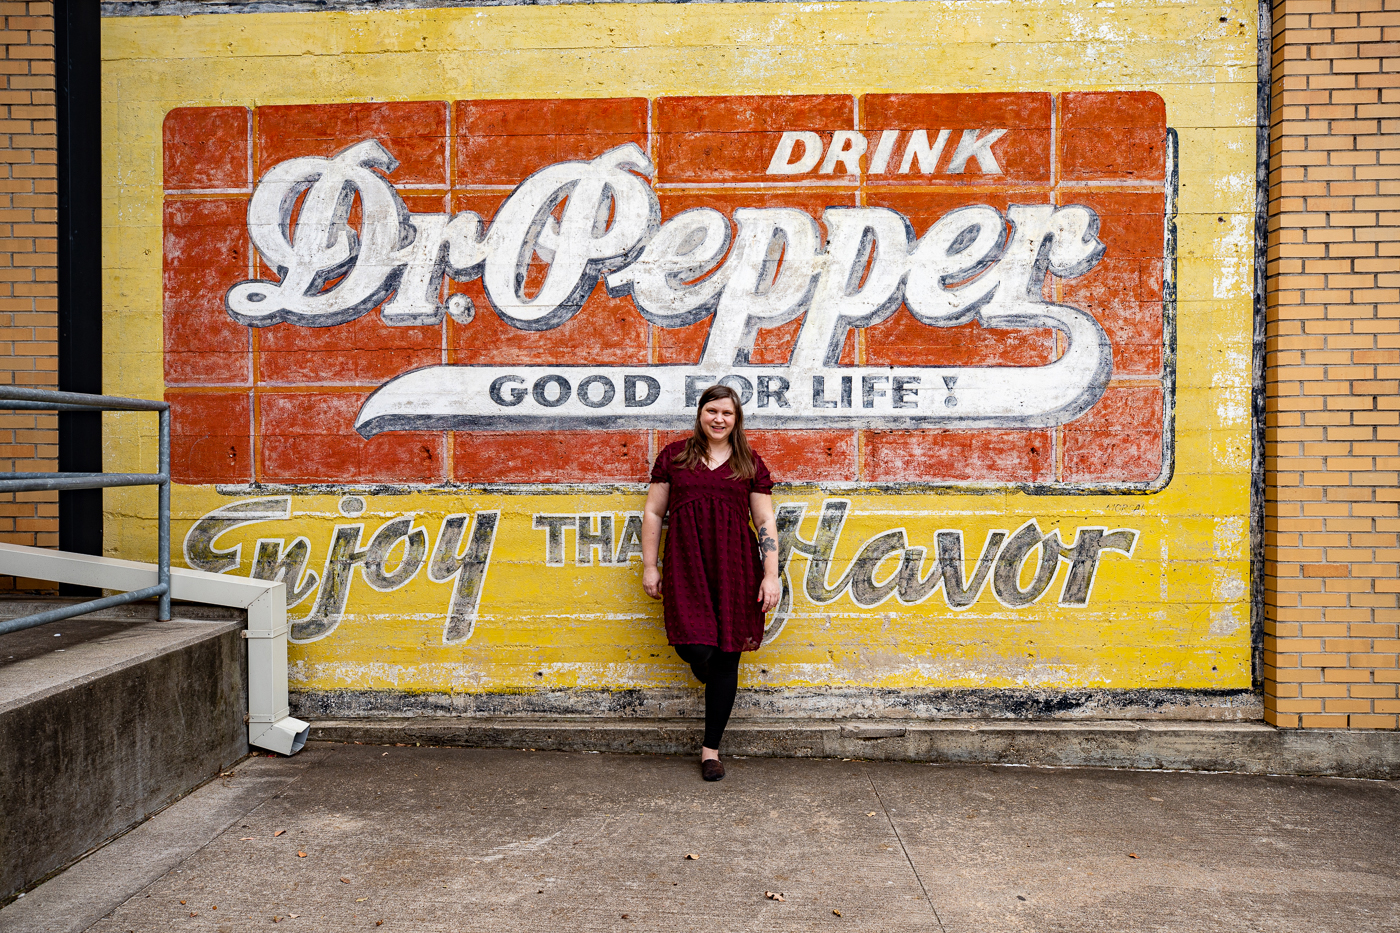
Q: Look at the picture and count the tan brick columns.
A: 2